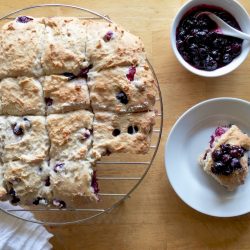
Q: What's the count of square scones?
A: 12